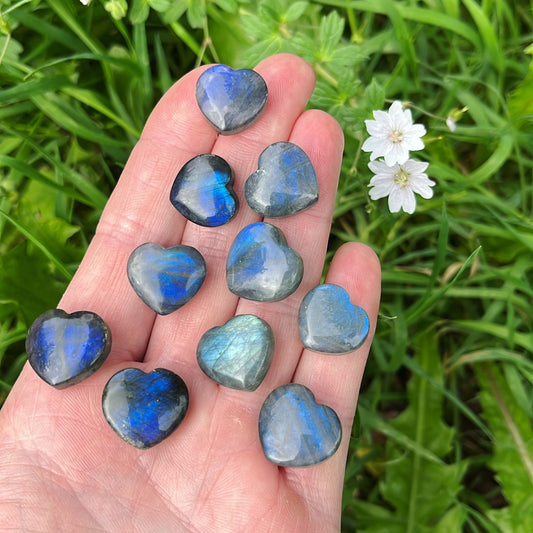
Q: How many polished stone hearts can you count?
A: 10